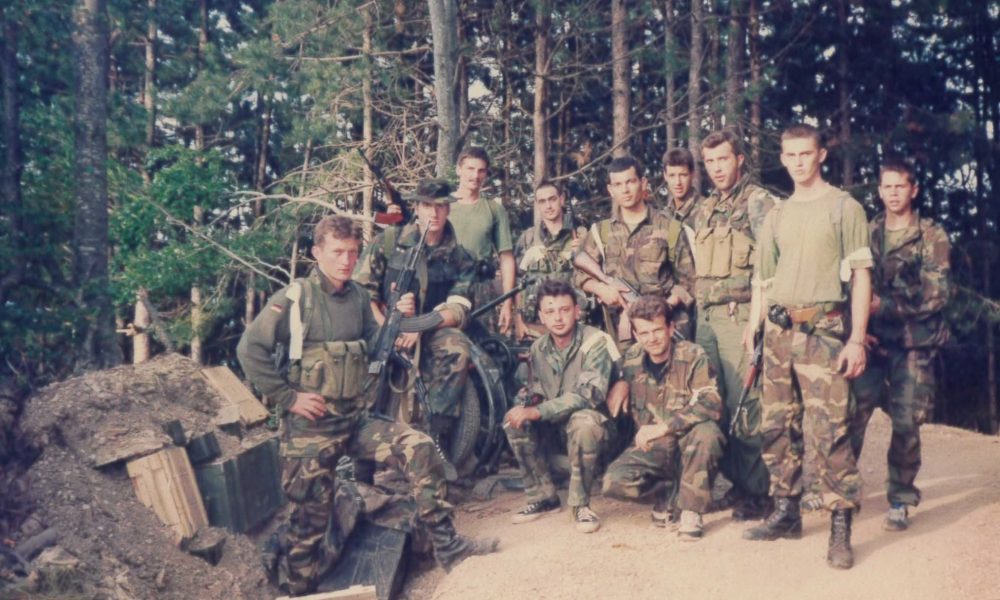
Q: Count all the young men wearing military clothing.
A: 11